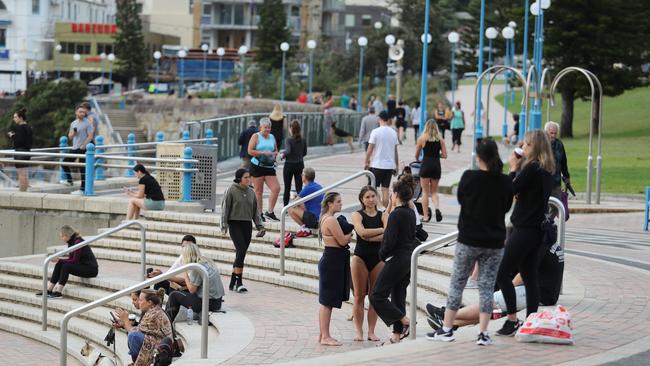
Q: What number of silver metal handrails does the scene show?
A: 4